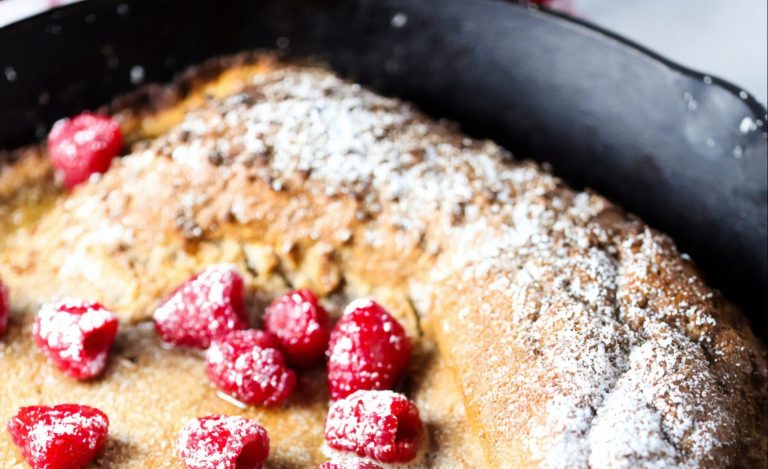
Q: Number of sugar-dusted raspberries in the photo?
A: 11